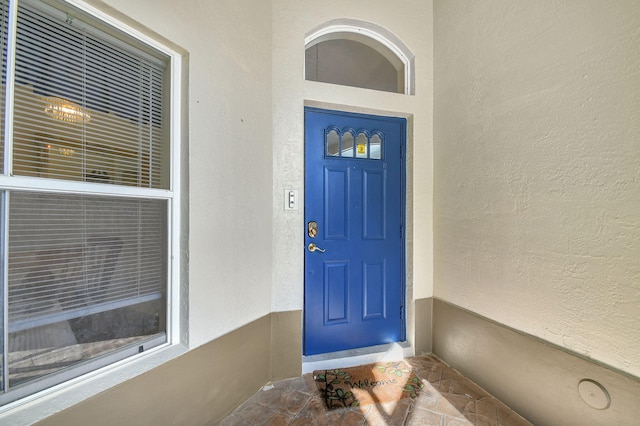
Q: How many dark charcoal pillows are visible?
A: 0